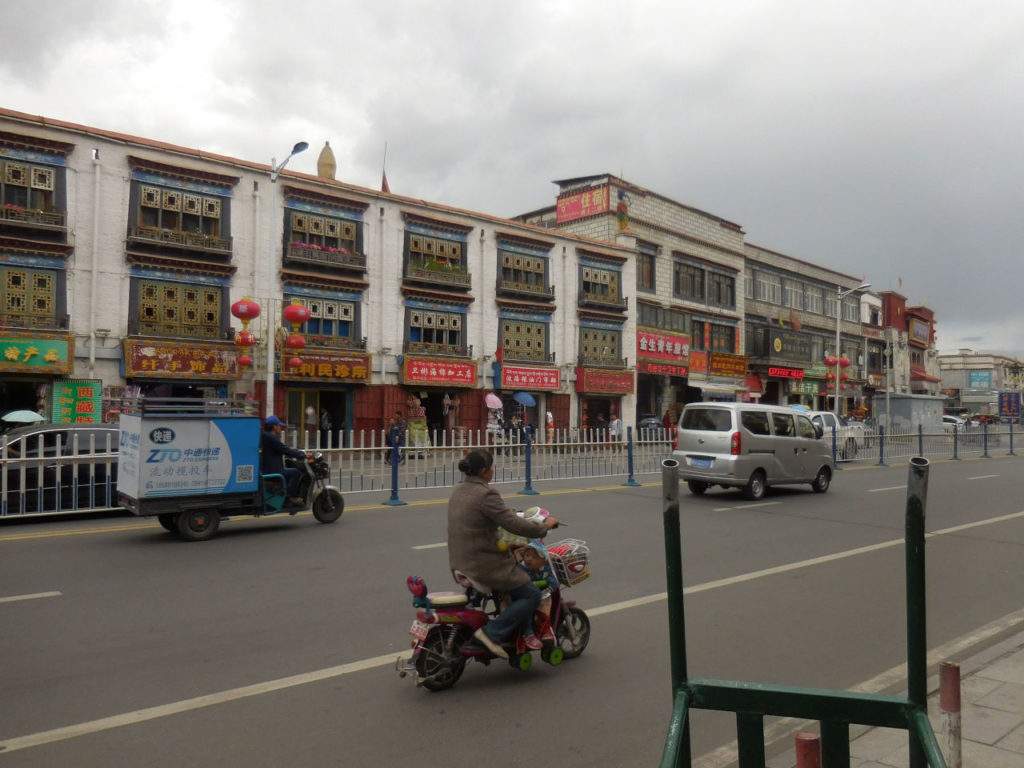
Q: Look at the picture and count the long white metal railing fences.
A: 1